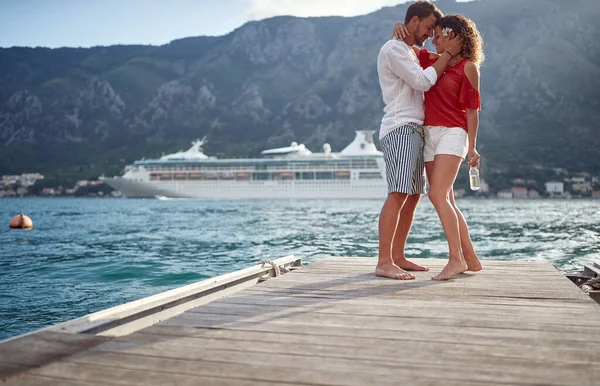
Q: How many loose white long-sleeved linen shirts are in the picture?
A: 1